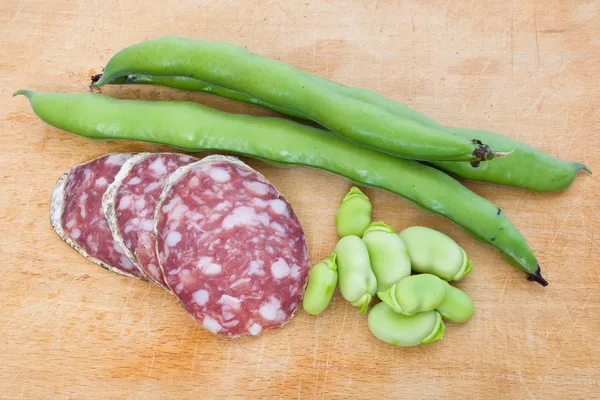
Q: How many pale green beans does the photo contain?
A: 8